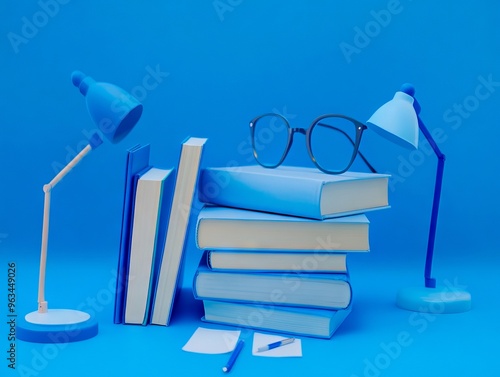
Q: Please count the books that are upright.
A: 3